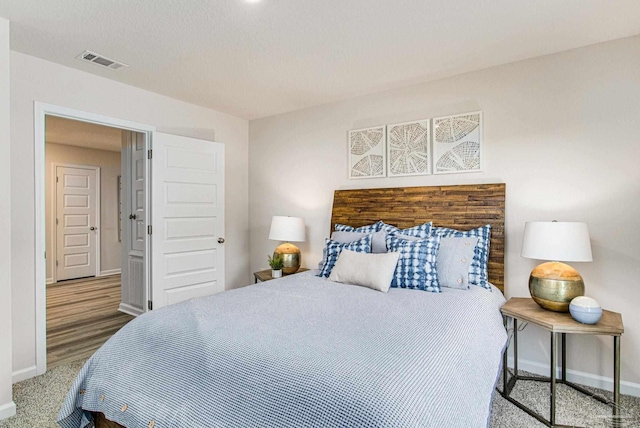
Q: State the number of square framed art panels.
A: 3